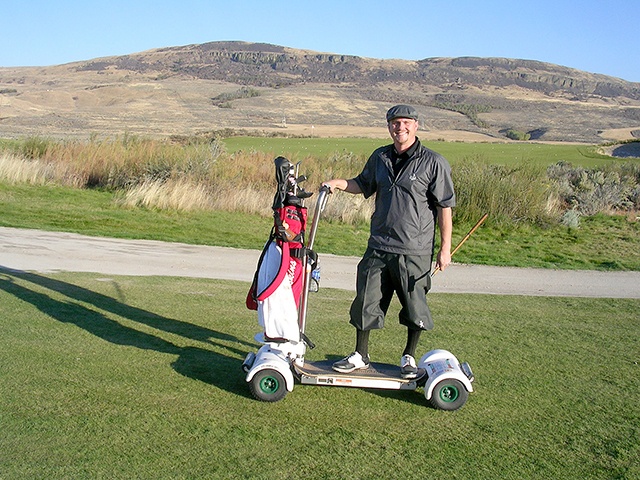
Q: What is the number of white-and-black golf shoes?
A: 2